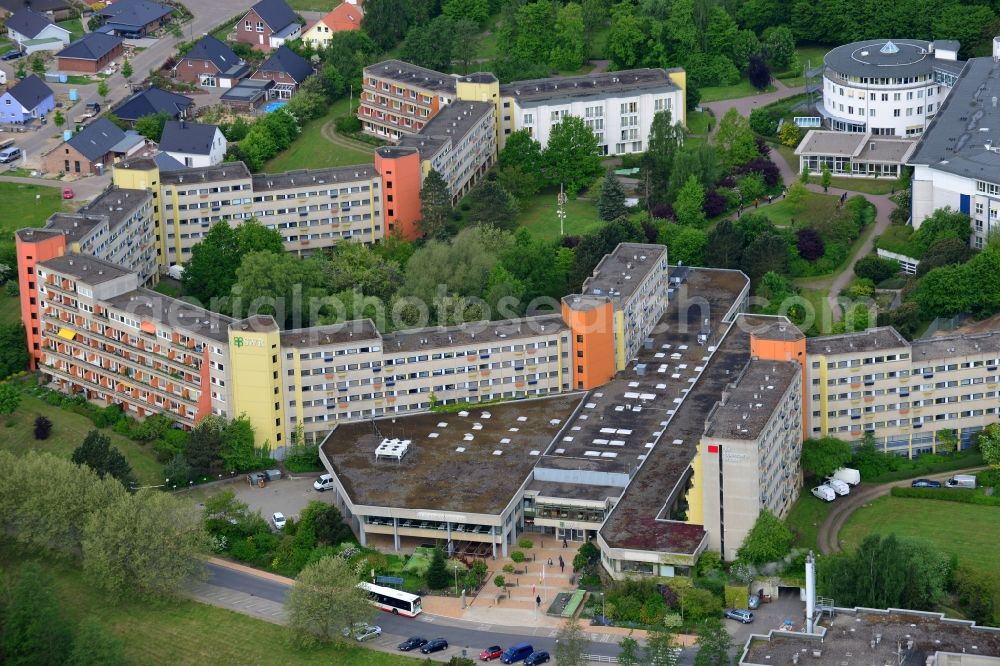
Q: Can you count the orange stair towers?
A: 4